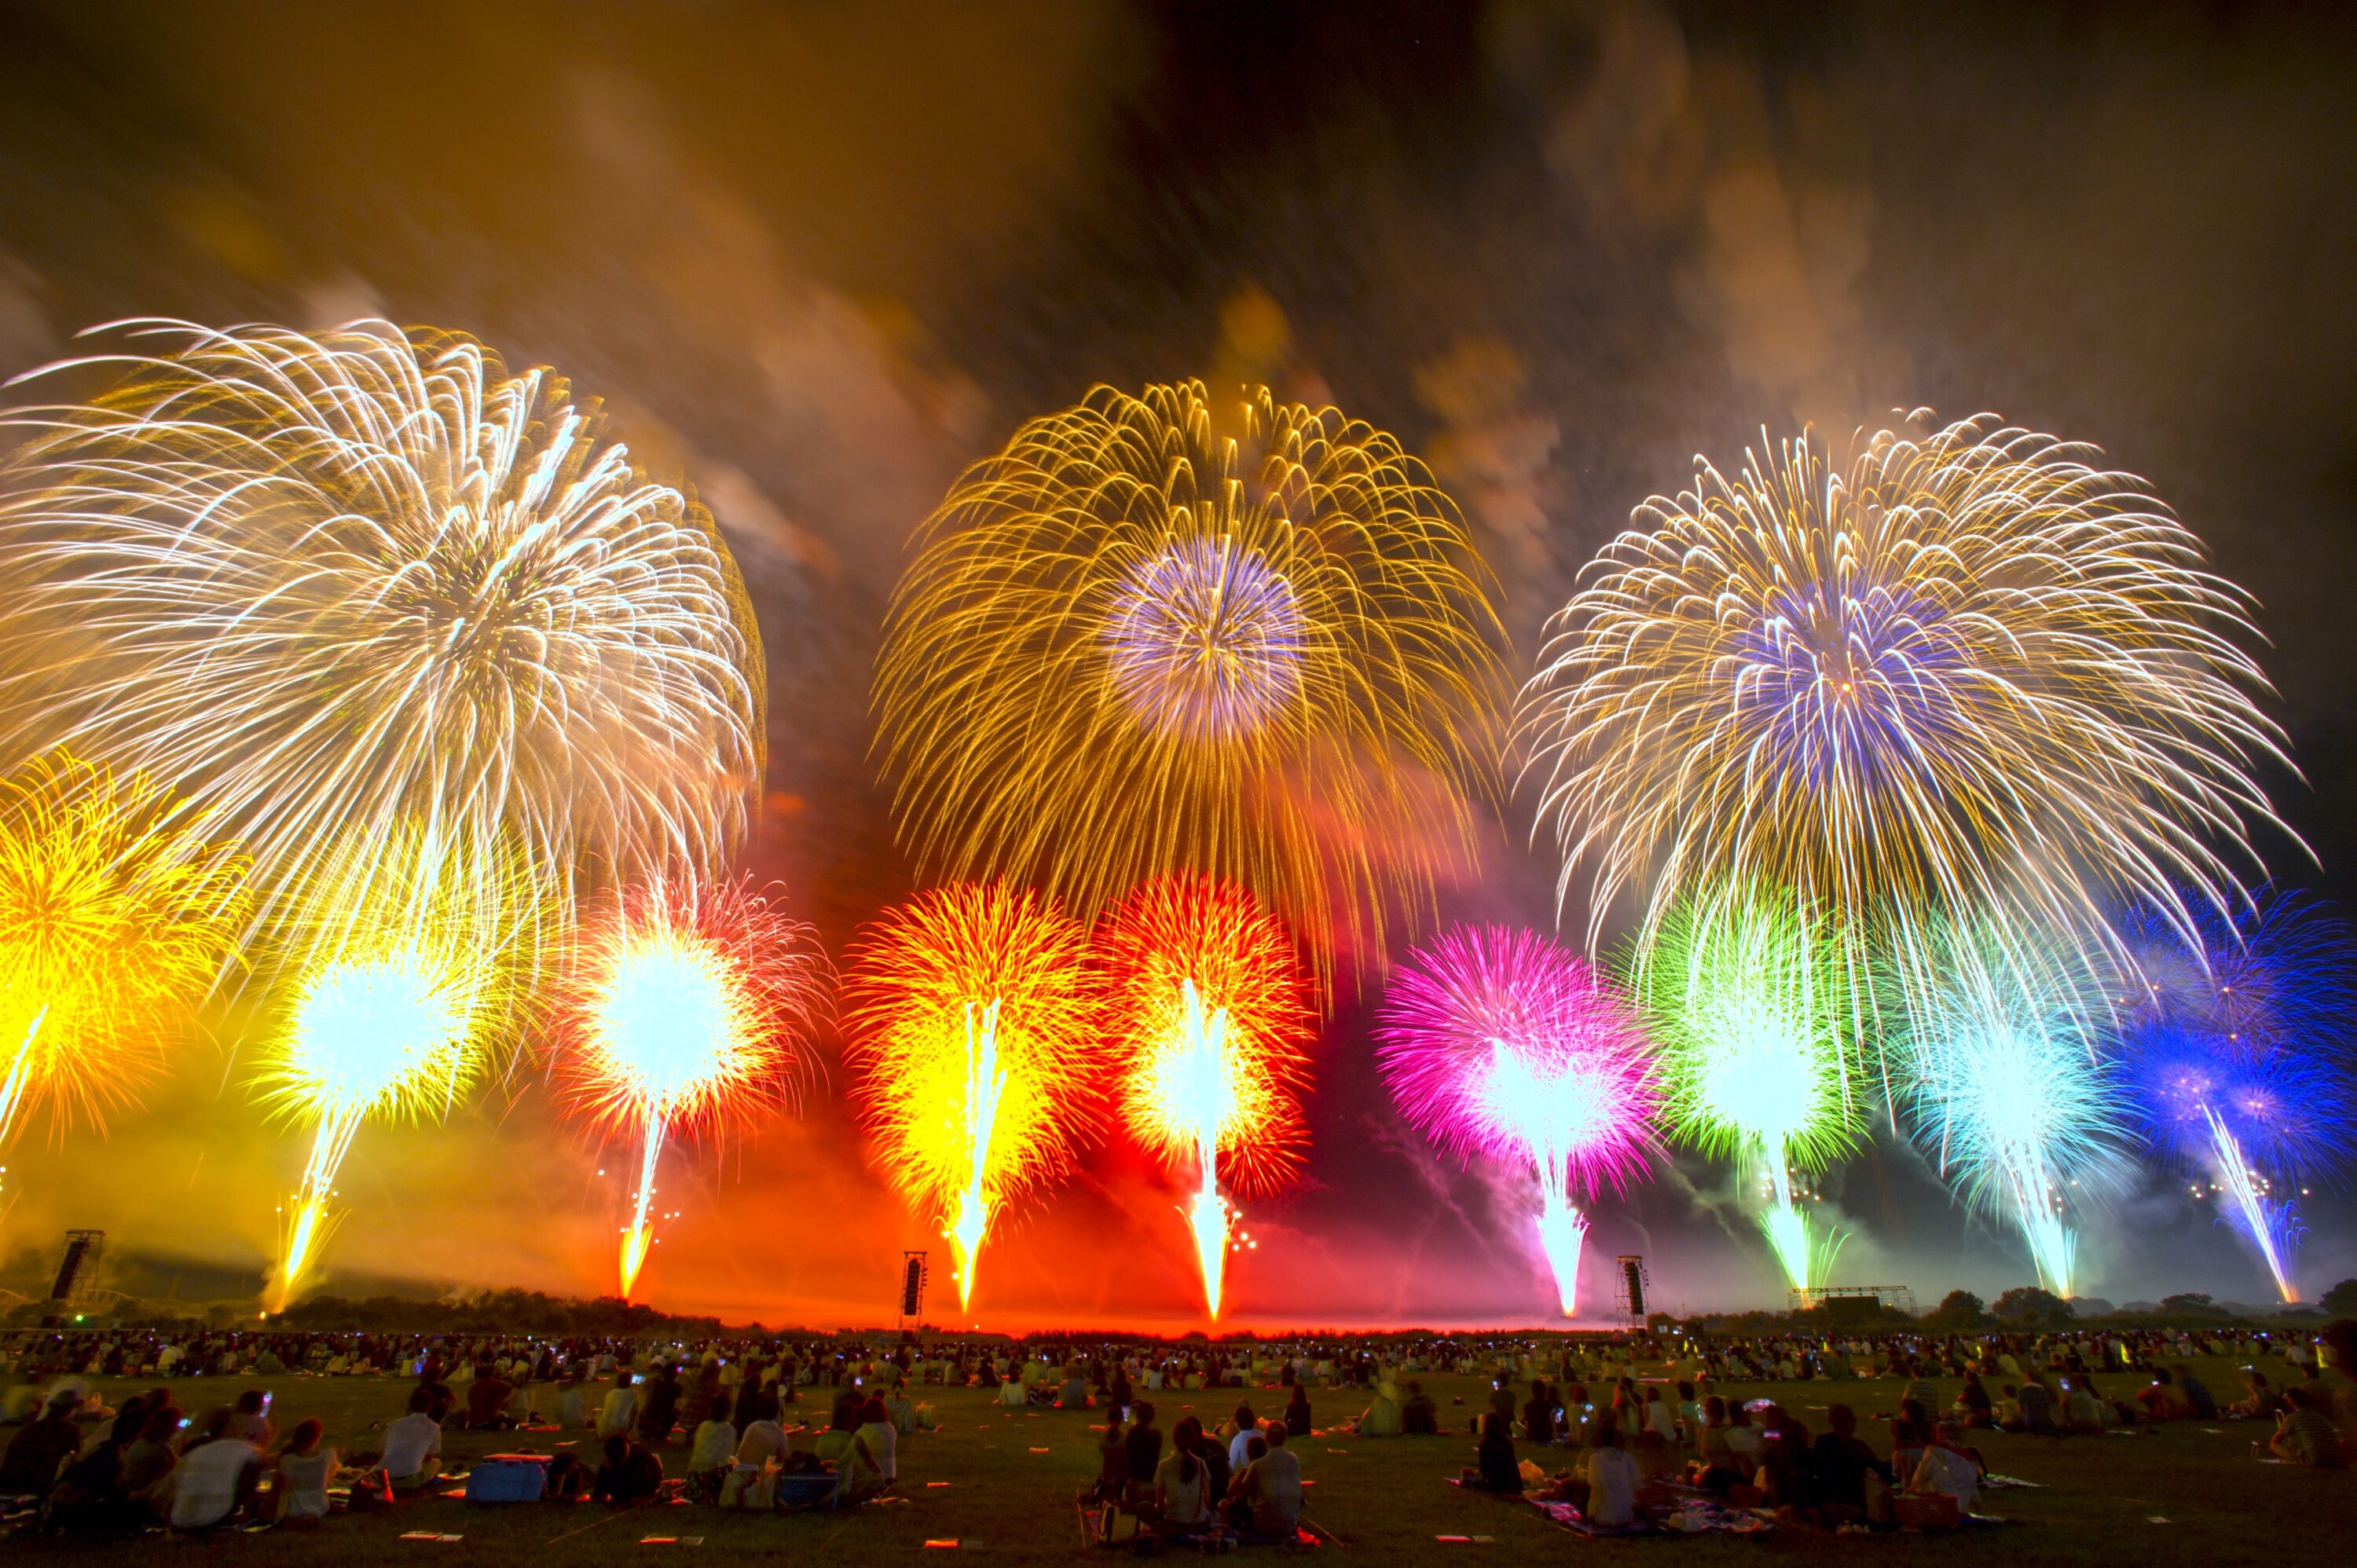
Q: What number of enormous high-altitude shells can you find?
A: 3